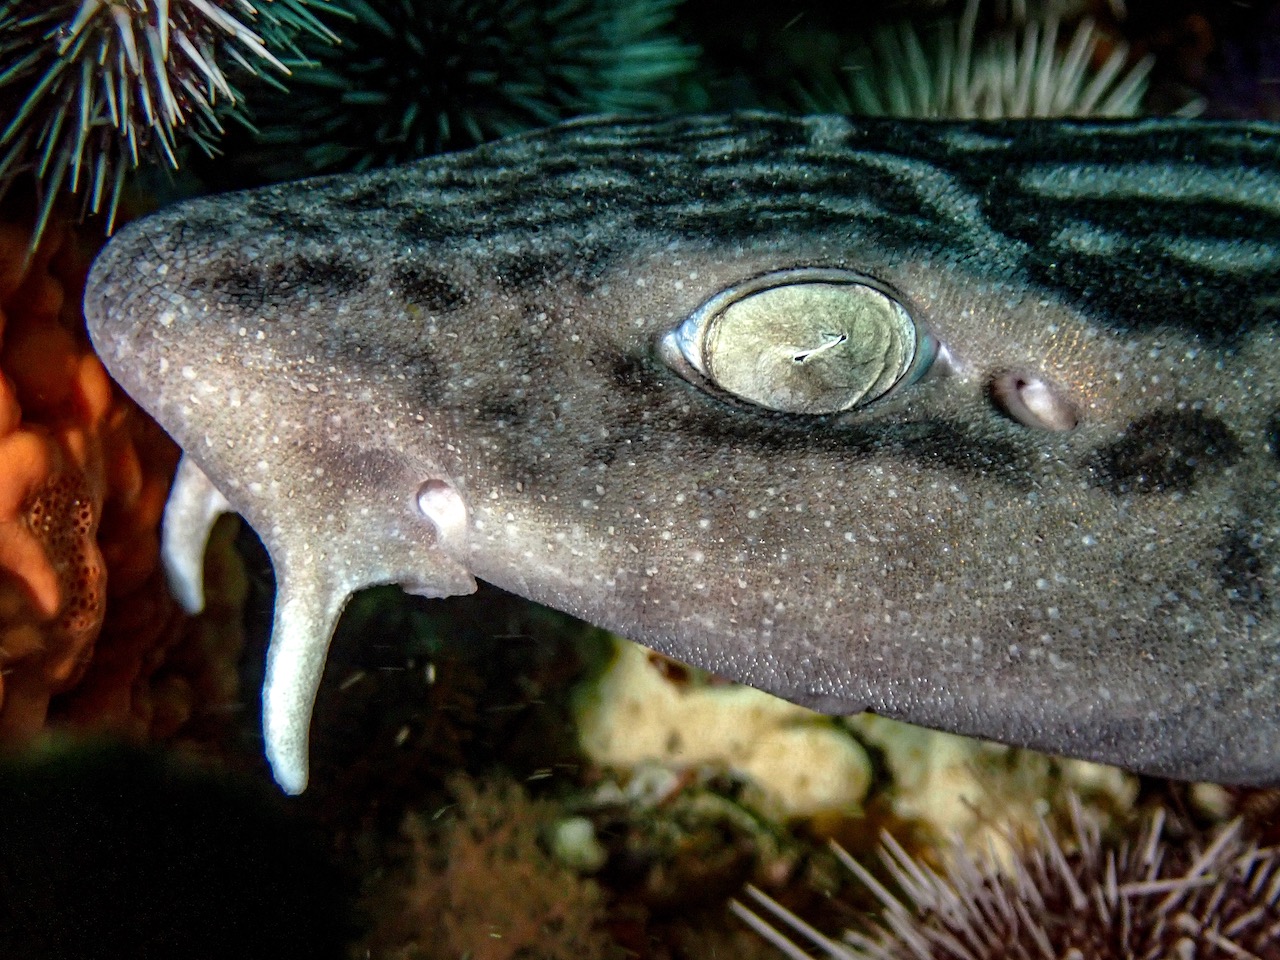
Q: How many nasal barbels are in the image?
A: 2